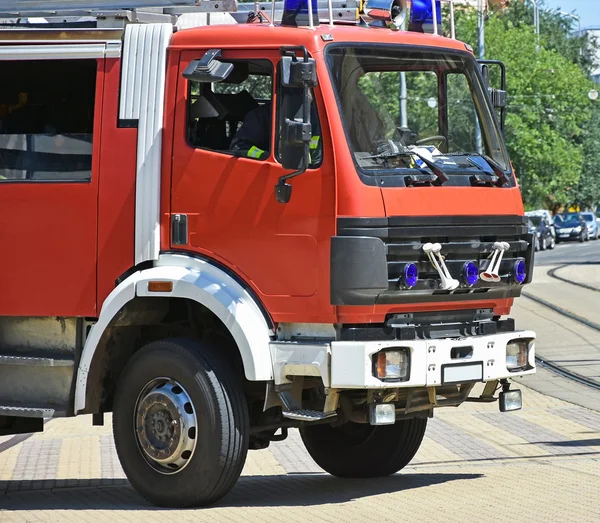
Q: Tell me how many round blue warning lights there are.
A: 3